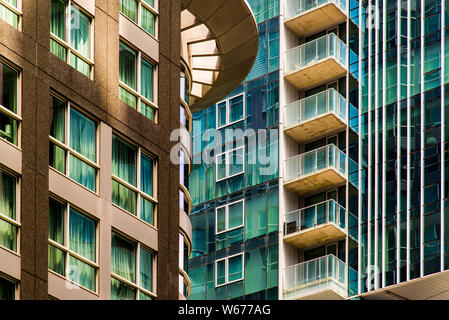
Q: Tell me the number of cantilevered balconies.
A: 6